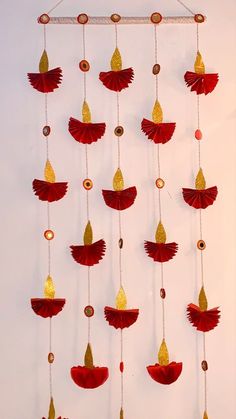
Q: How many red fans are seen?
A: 15